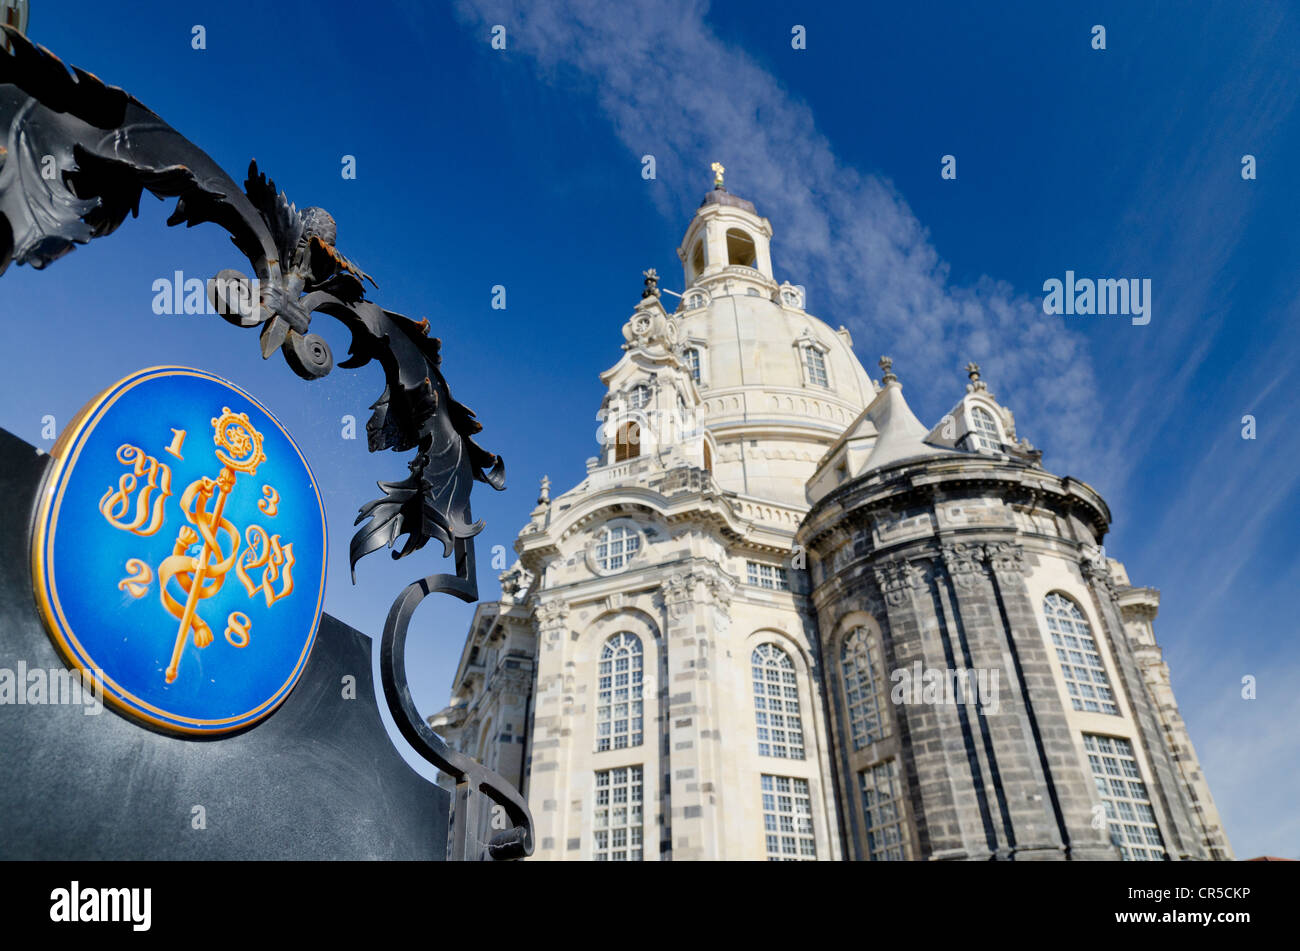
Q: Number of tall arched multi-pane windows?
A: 4